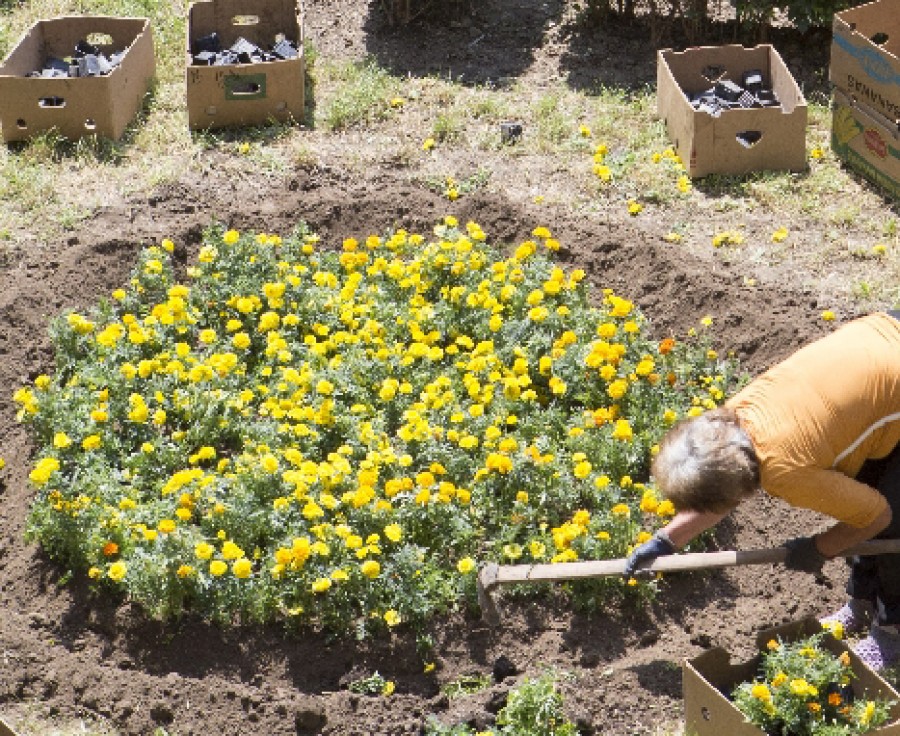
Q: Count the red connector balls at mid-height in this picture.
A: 0